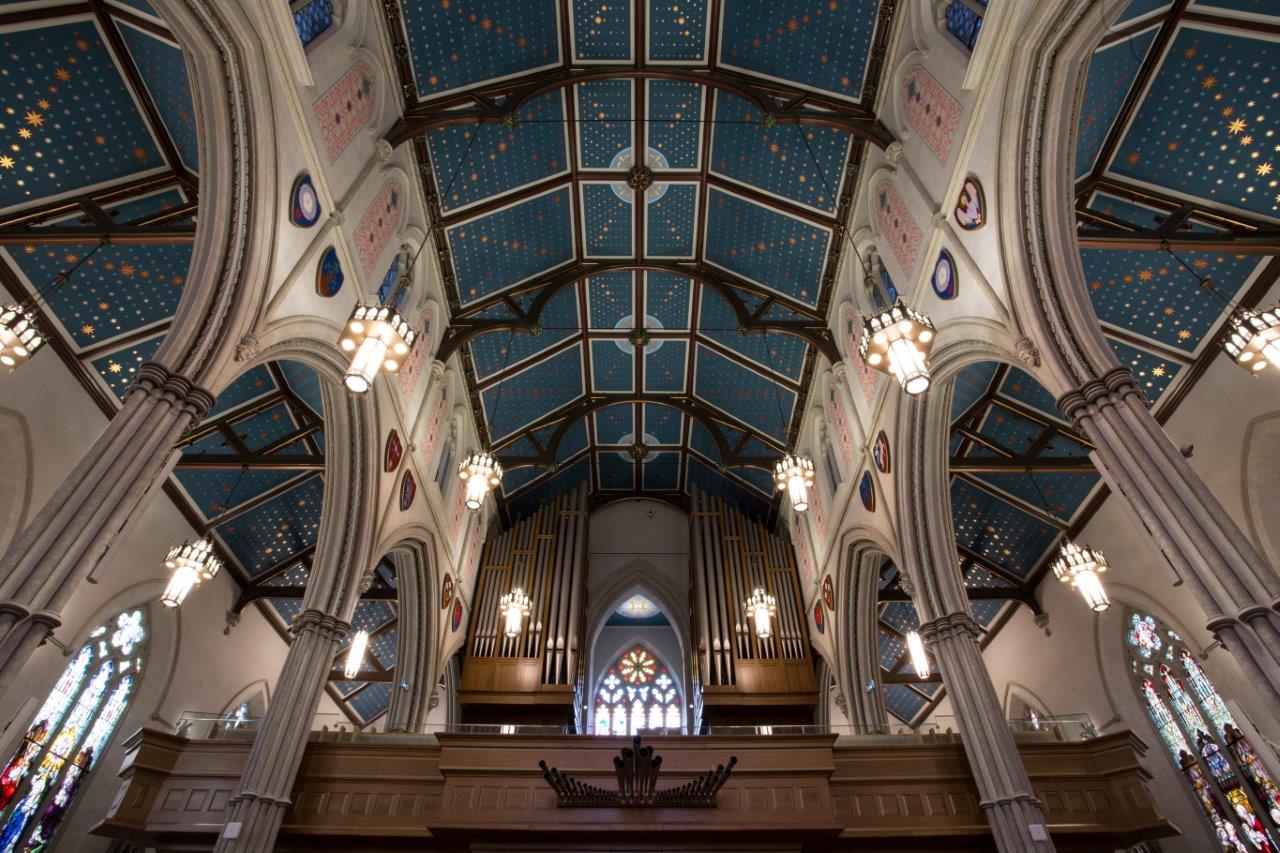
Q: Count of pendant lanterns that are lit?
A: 12